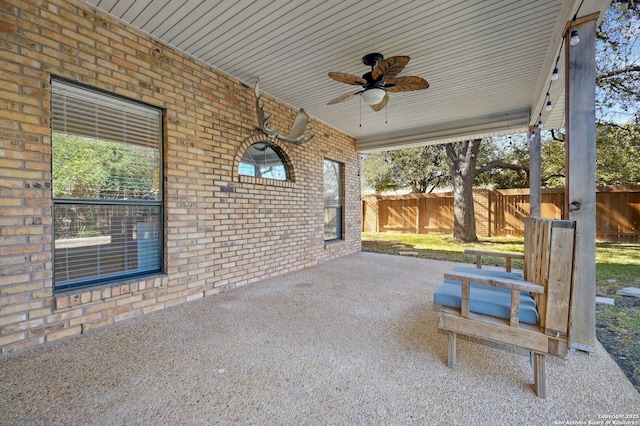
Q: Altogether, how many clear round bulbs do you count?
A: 5